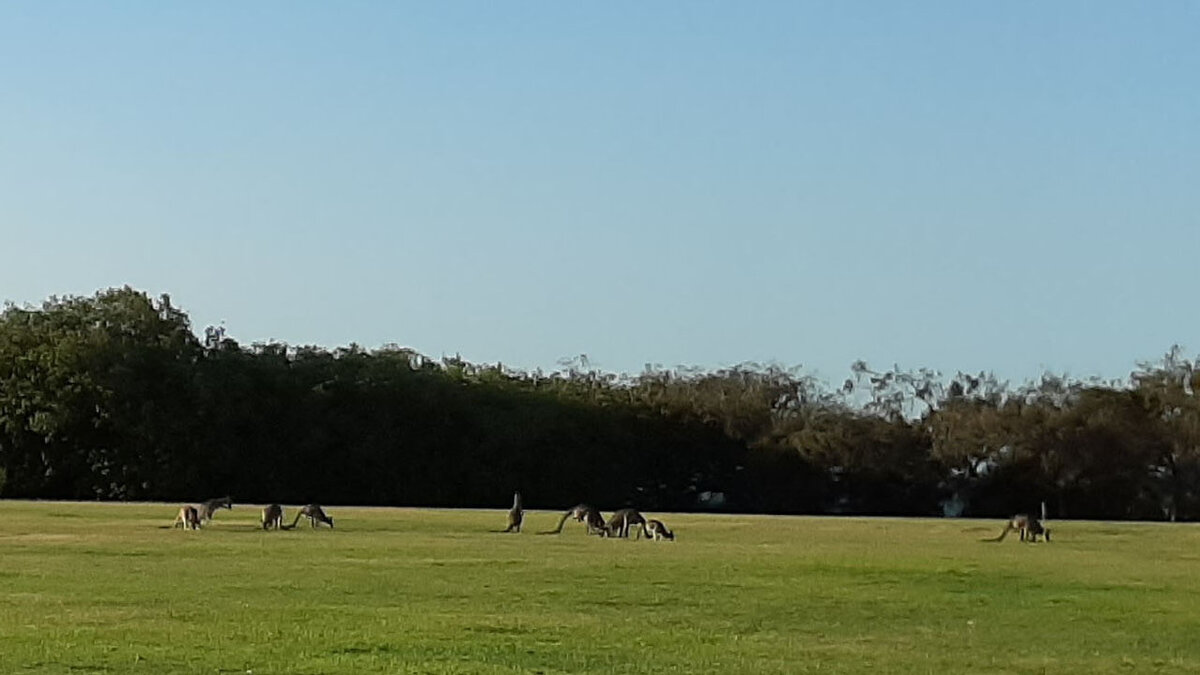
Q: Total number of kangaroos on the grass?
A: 9